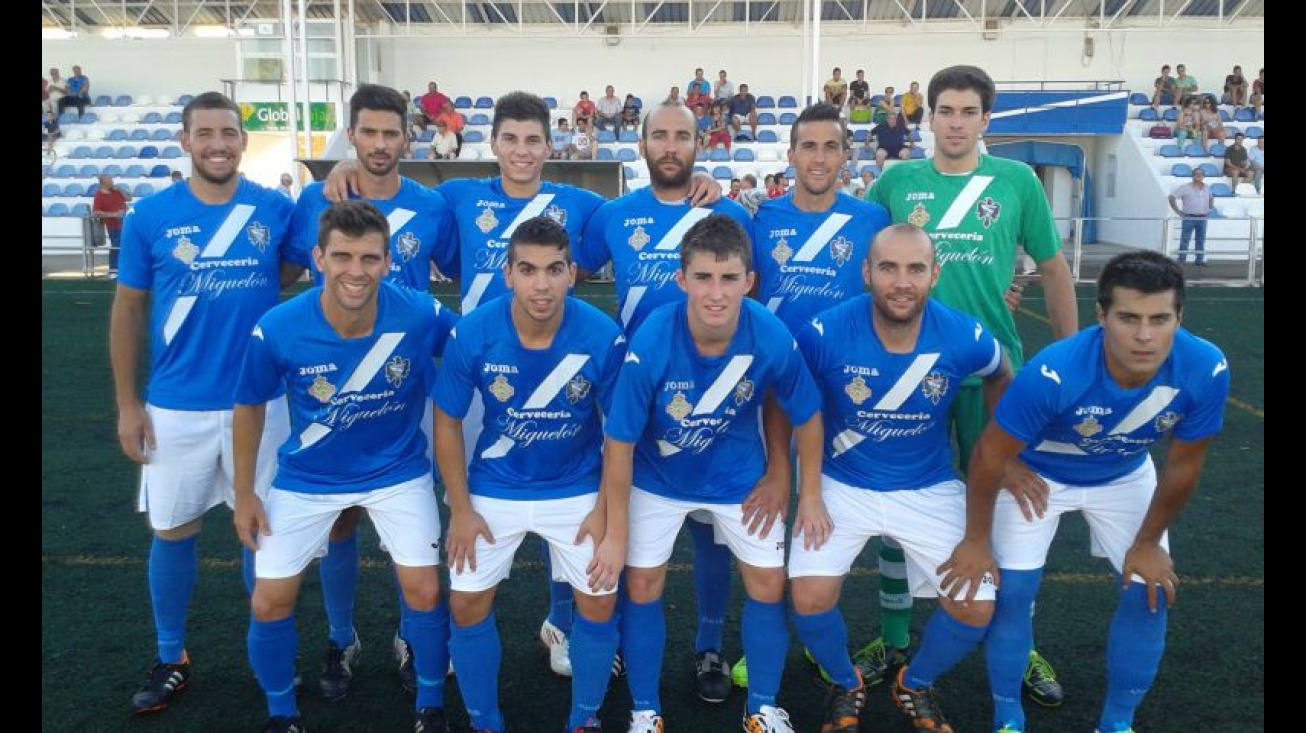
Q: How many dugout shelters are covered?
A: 1